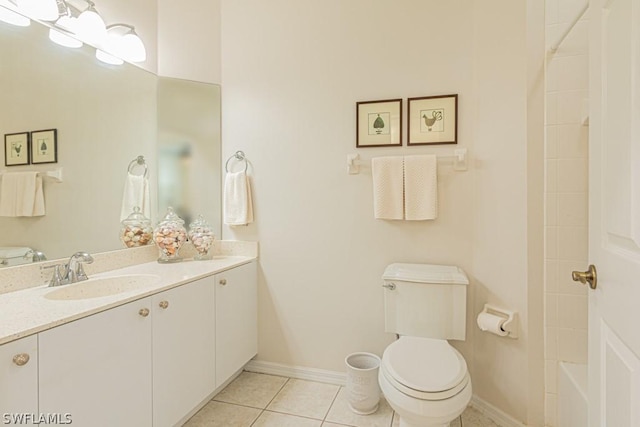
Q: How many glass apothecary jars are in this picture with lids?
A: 2